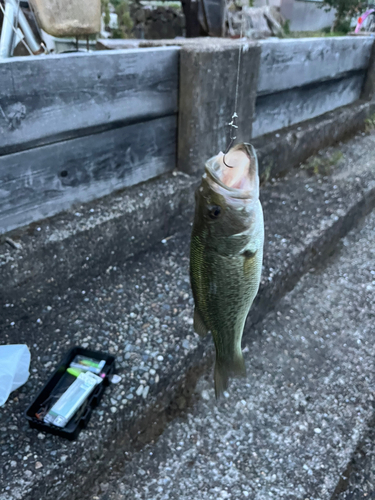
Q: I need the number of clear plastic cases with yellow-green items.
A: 1